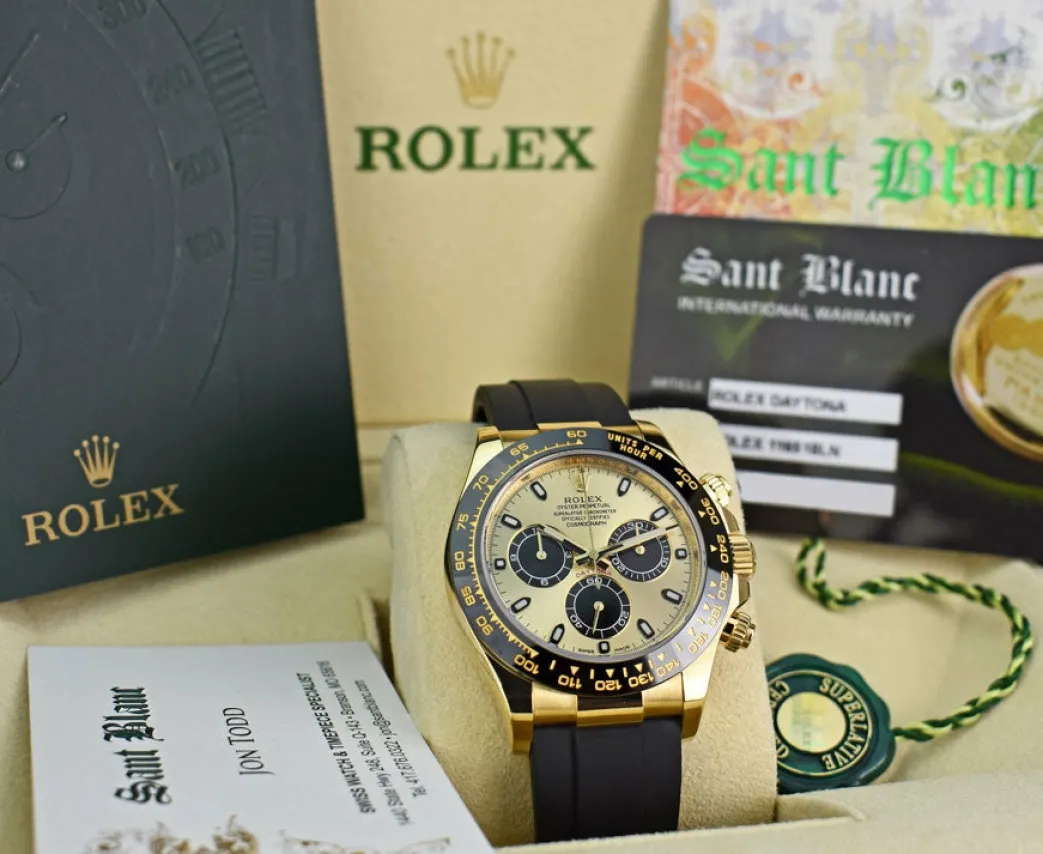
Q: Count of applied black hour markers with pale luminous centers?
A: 11